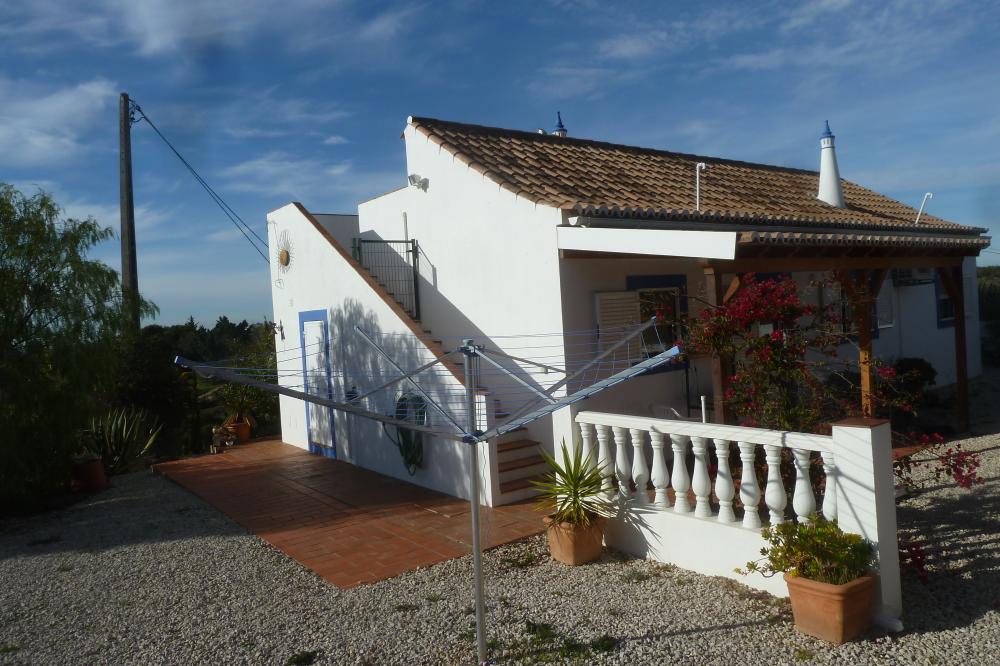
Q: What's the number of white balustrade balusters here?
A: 12